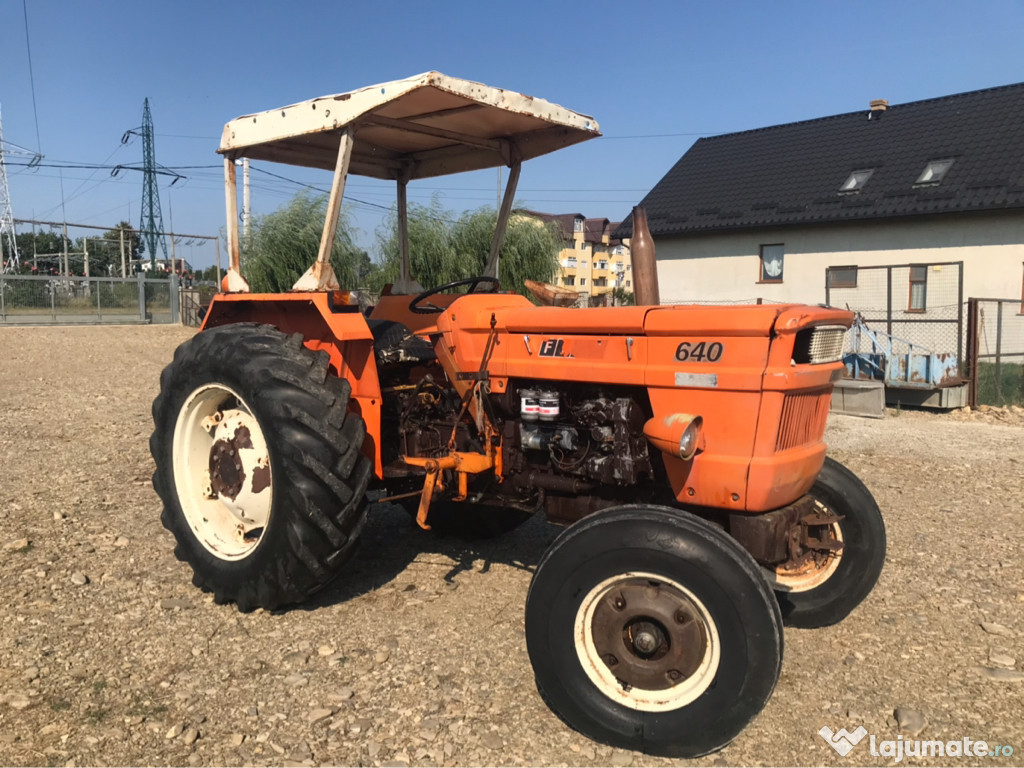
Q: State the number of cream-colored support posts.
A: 4